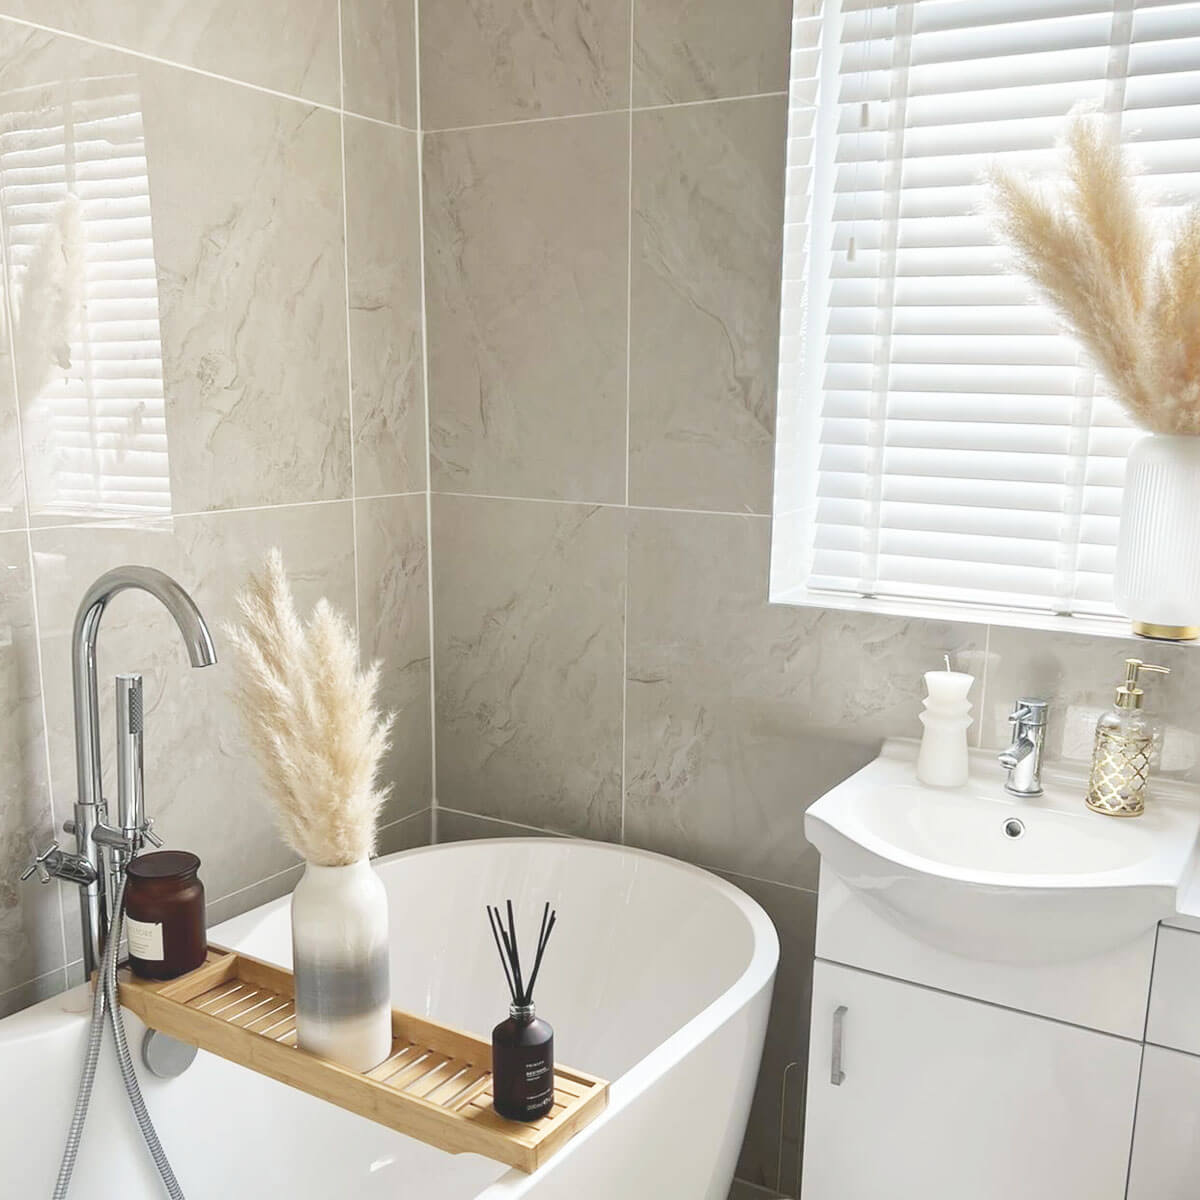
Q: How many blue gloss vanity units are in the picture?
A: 0